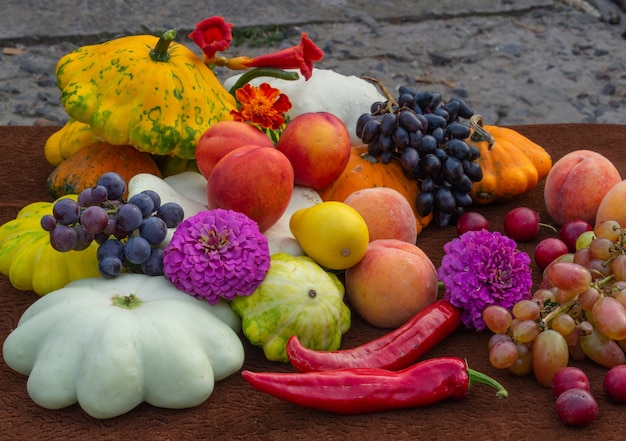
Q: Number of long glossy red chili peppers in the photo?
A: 2